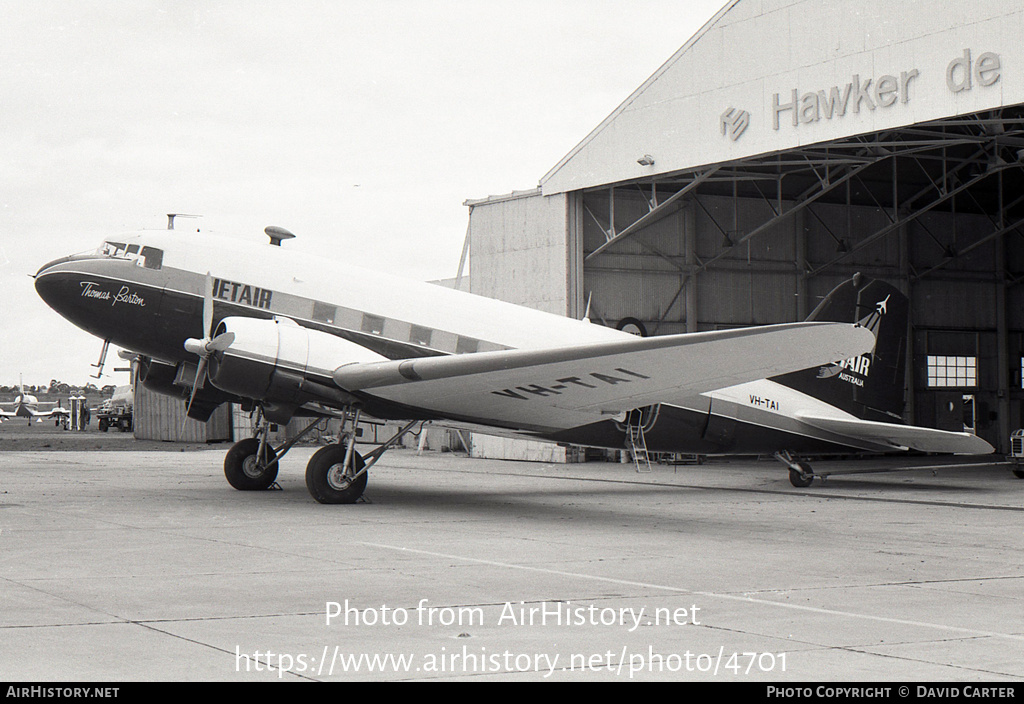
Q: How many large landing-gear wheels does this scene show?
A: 2